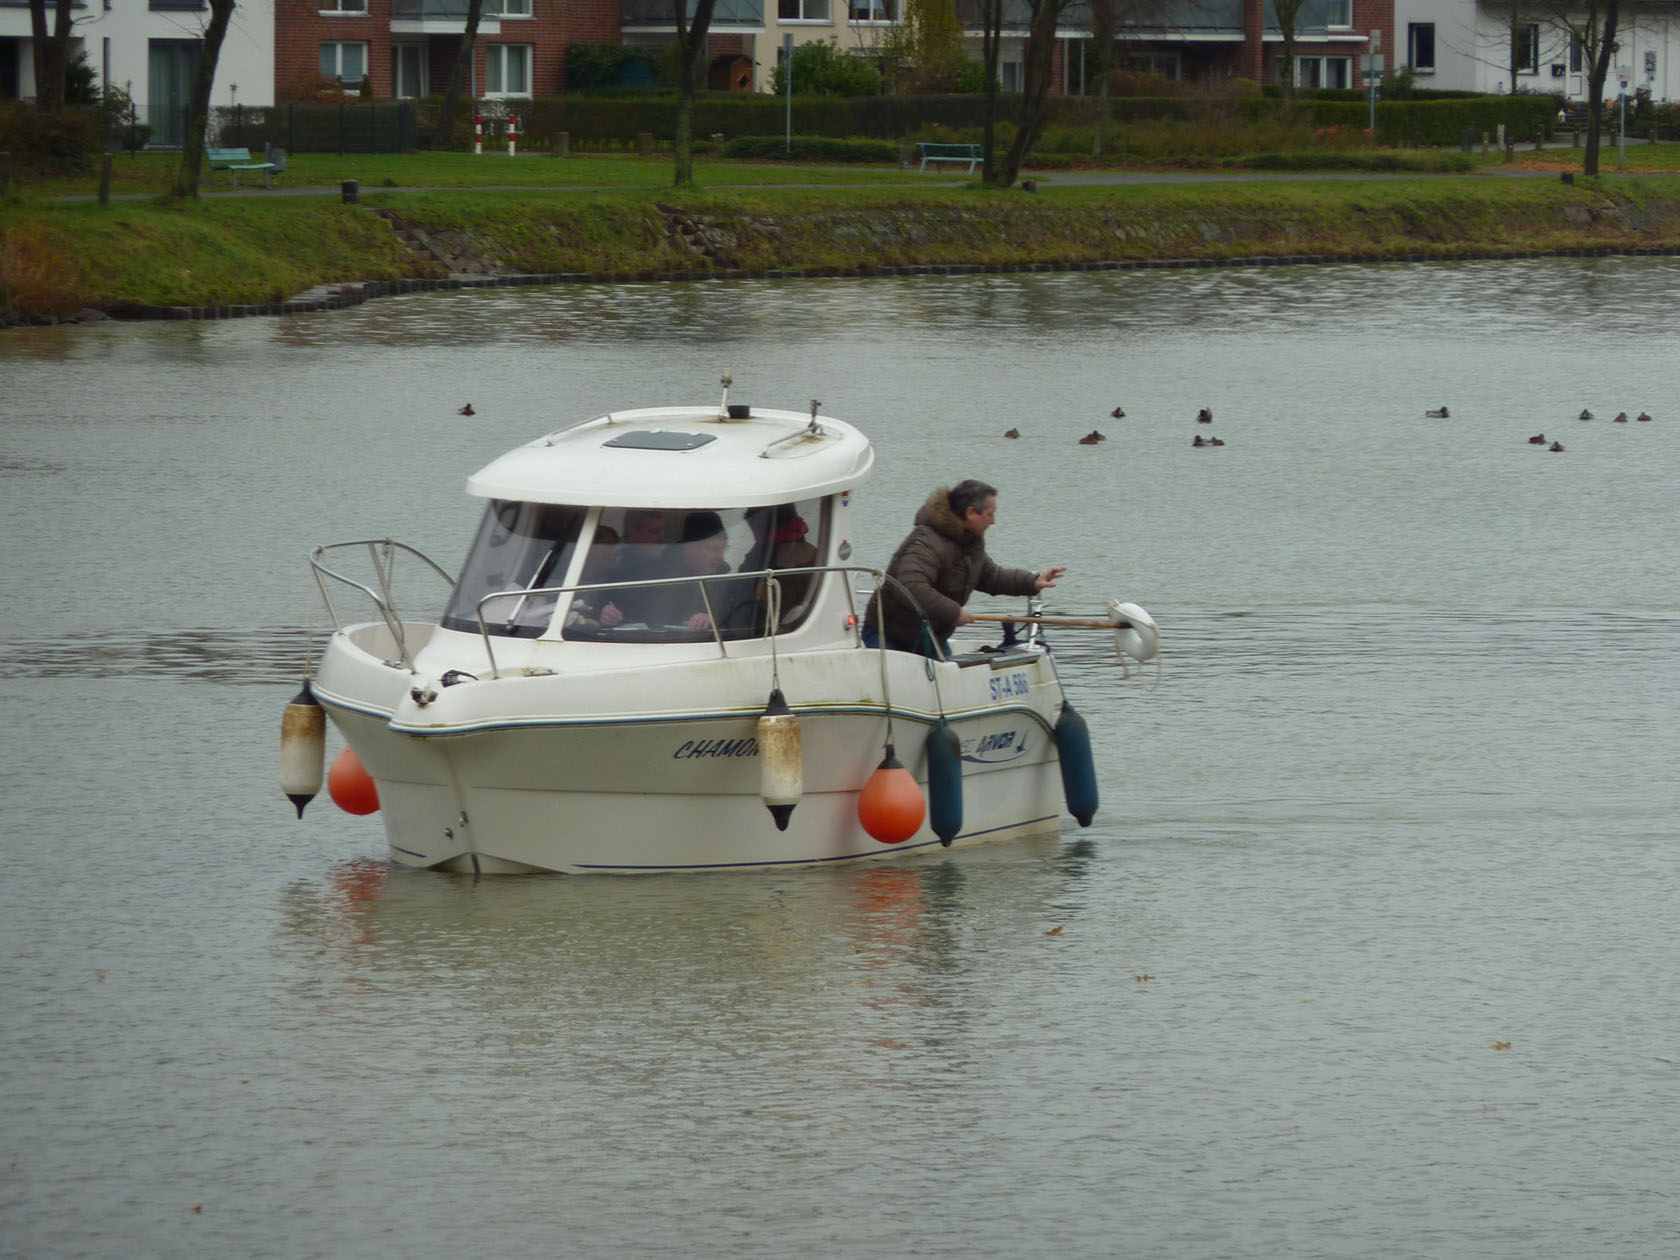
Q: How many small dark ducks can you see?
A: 14